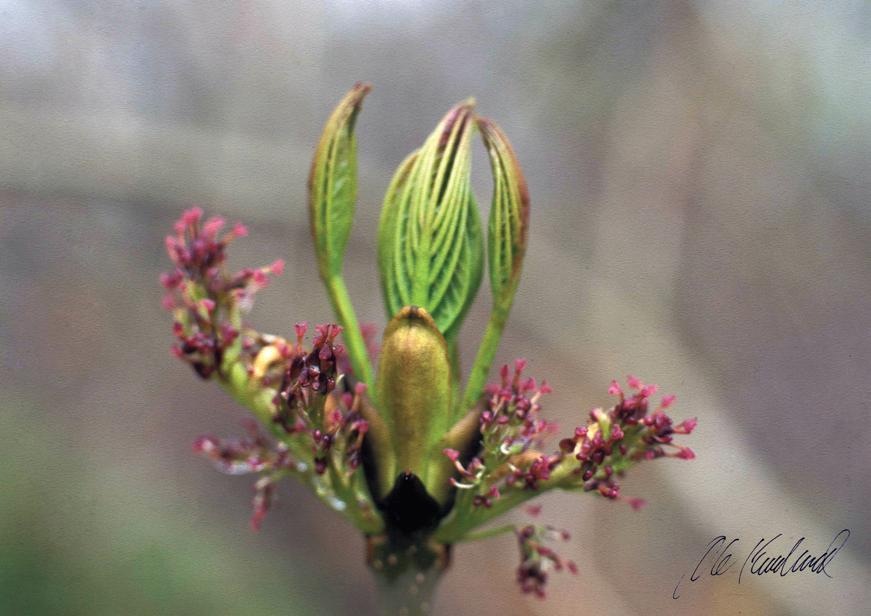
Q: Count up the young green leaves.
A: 3